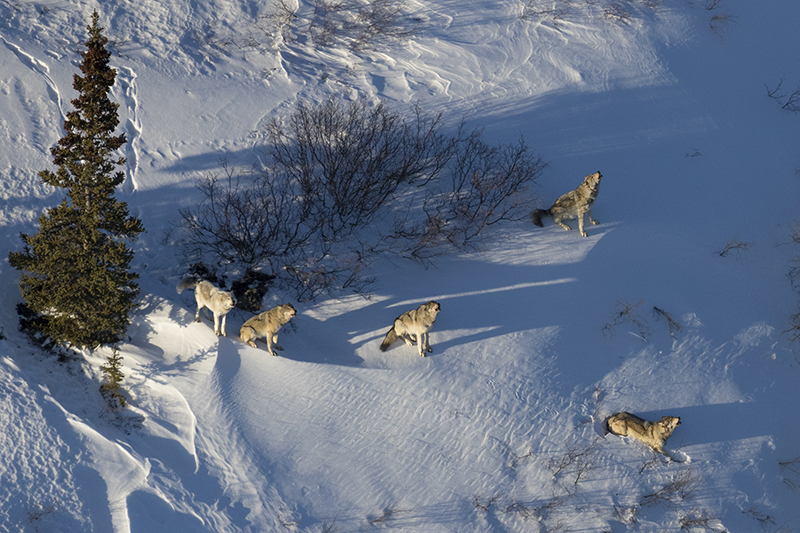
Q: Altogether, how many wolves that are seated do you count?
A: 3